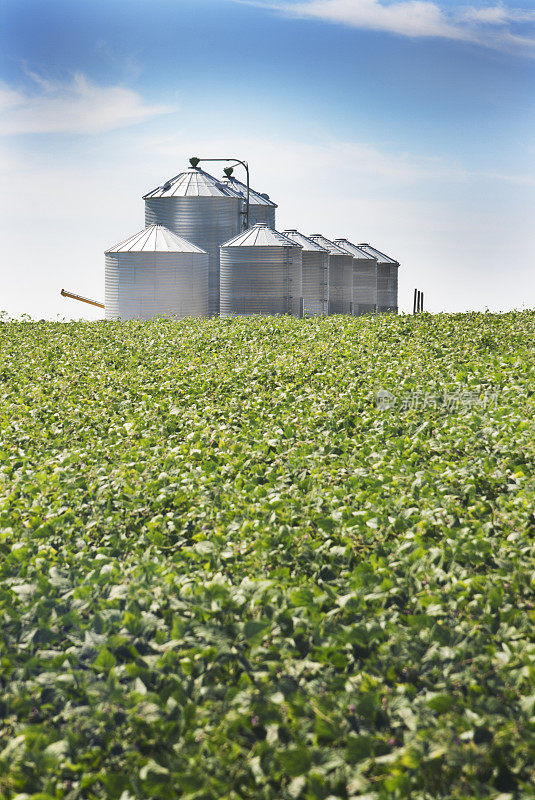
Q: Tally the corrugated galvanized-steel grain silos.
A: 8